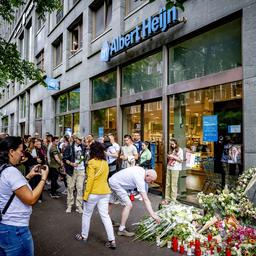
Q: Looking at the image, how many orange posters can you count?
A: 0